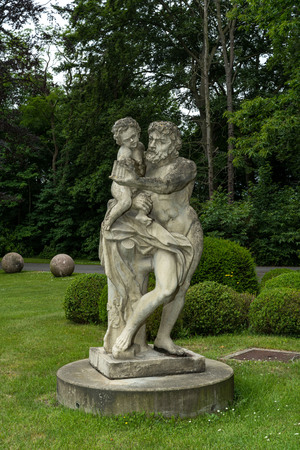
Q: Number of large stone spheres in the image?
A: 2